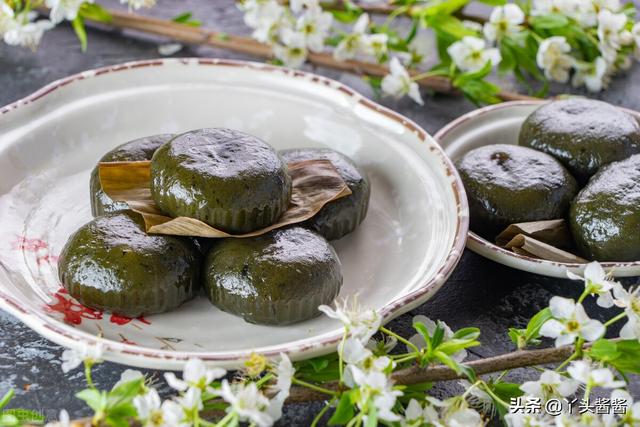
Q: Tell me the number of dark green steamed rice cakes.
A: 8